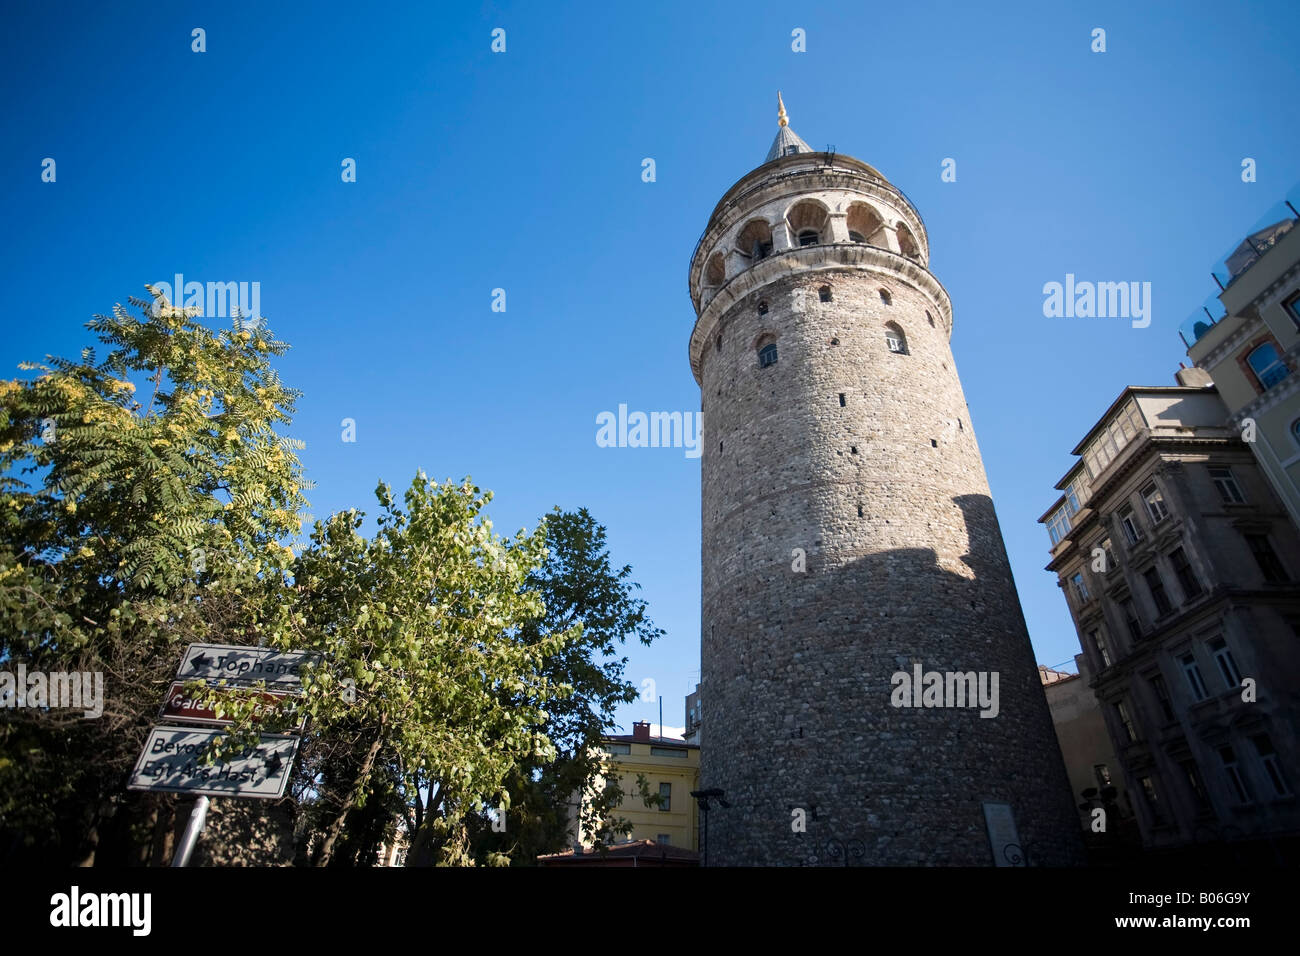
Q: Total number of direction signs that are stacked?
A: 3